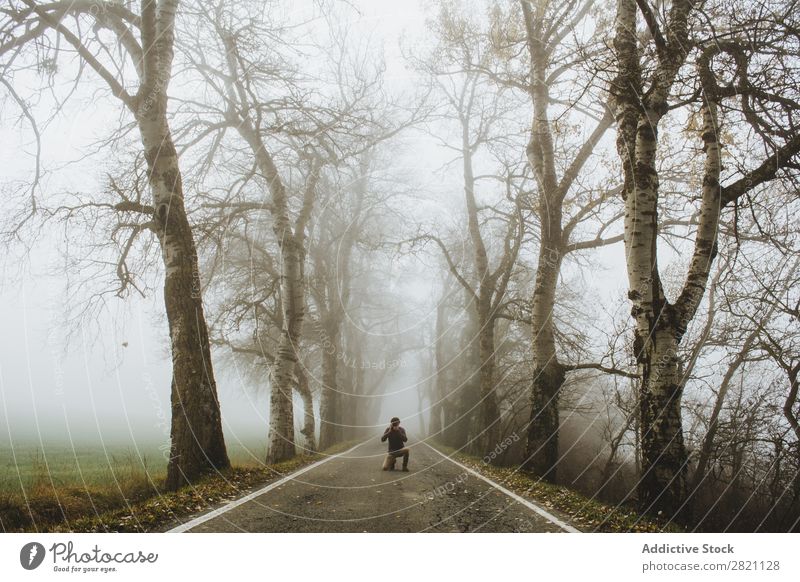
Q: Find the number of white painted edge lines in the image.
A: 2